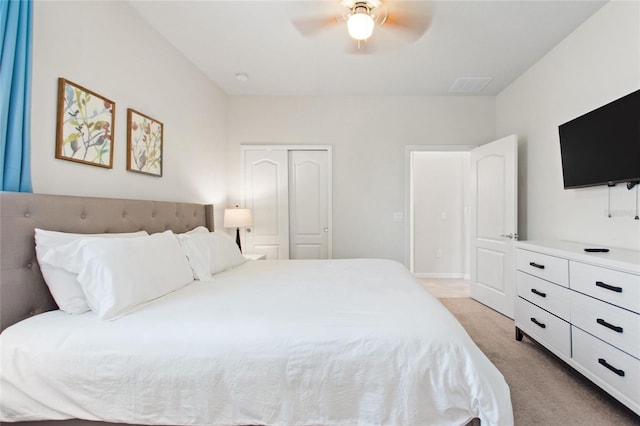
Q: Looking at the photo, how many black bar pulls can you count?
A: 6